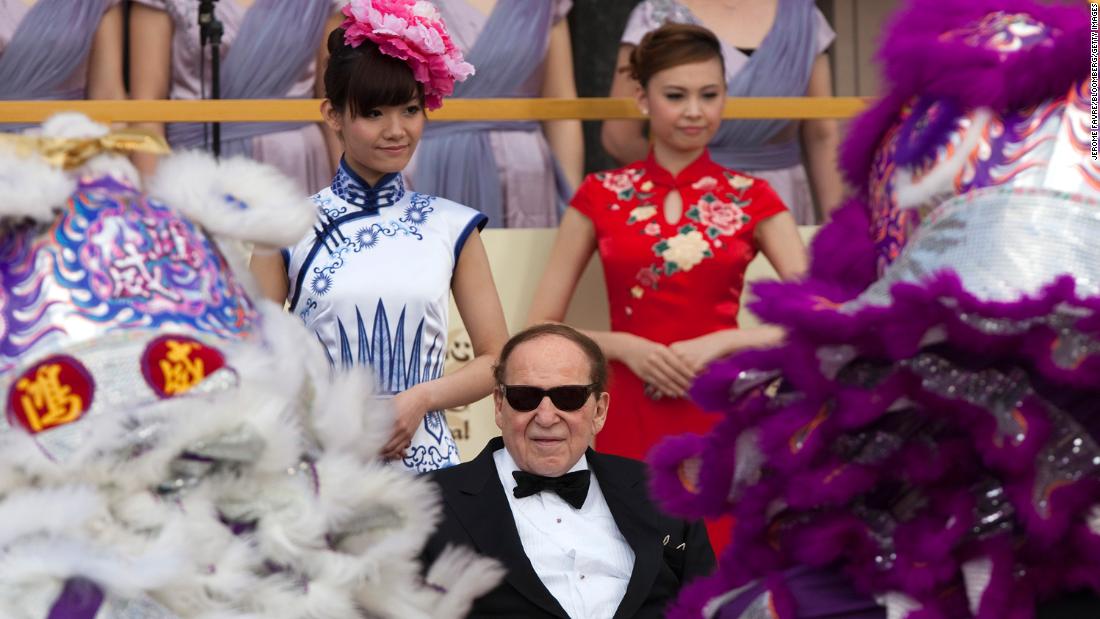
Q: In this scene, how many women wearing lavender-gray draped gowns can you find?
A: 4